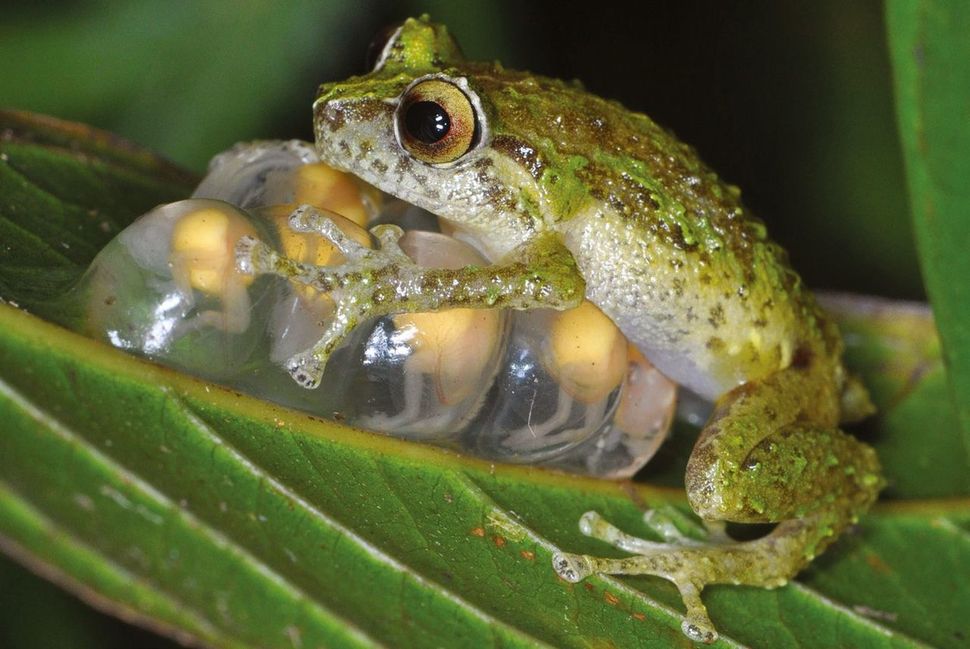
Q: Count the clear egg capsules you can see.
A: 6